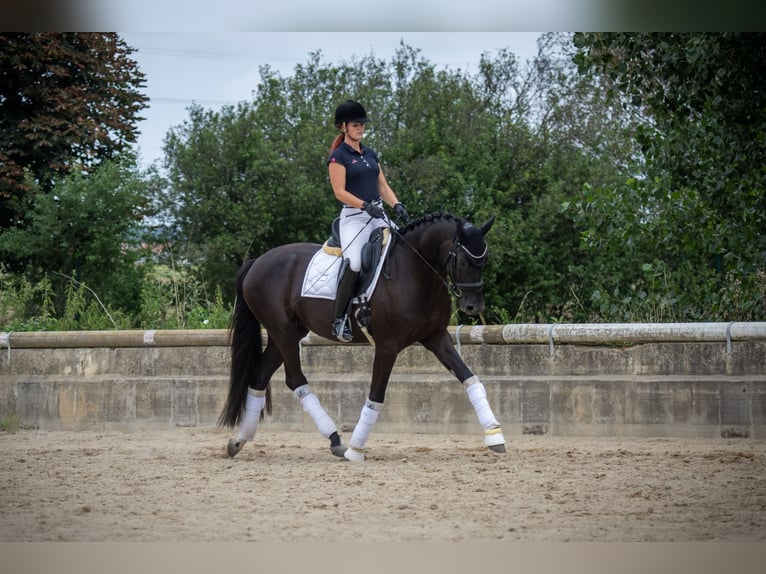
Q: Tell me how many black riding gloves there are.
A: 2